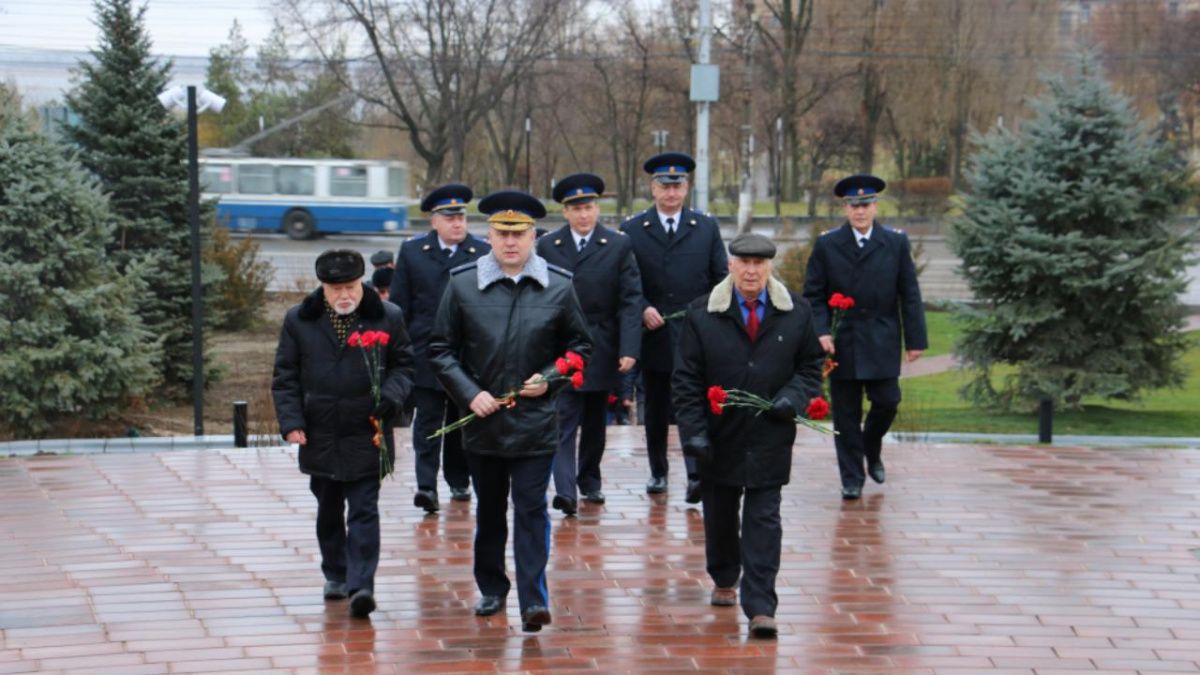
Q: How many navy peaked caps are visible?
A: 5